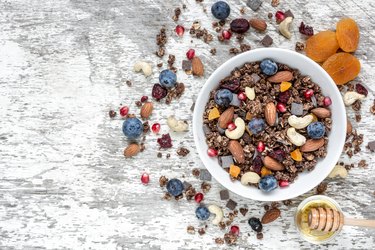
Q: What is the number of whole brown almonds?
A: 12